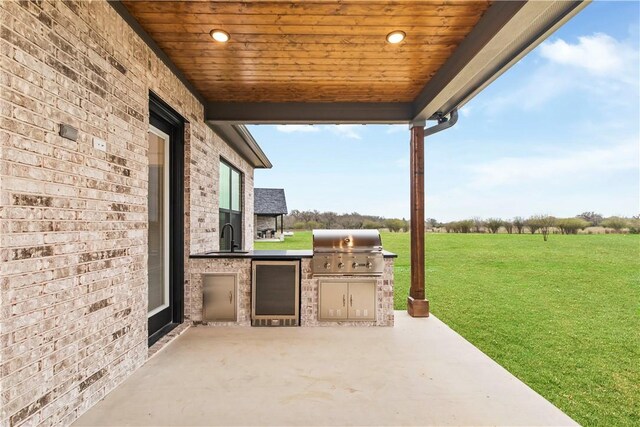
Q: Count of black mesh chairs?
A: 0